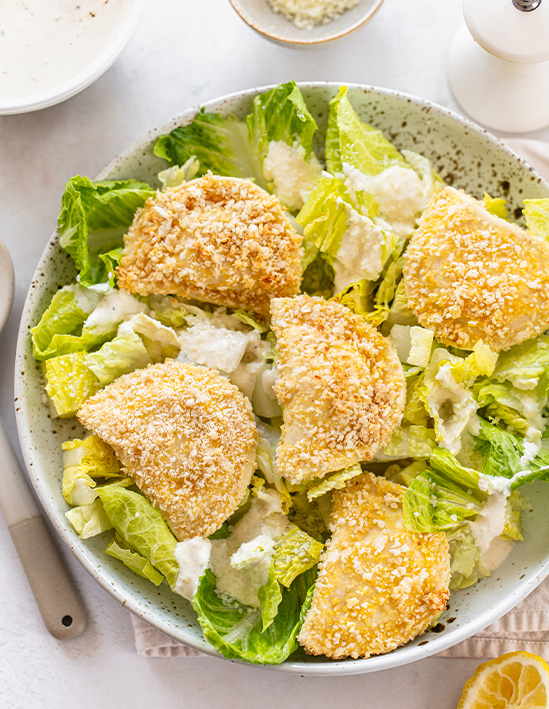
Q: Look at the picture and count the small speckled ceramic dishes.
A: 1